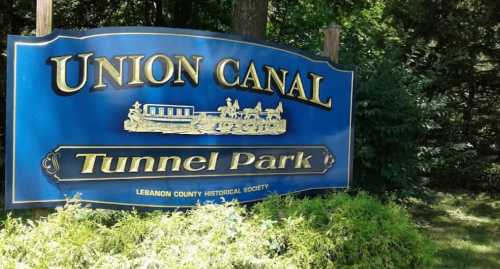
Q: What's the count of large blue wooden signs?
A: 1